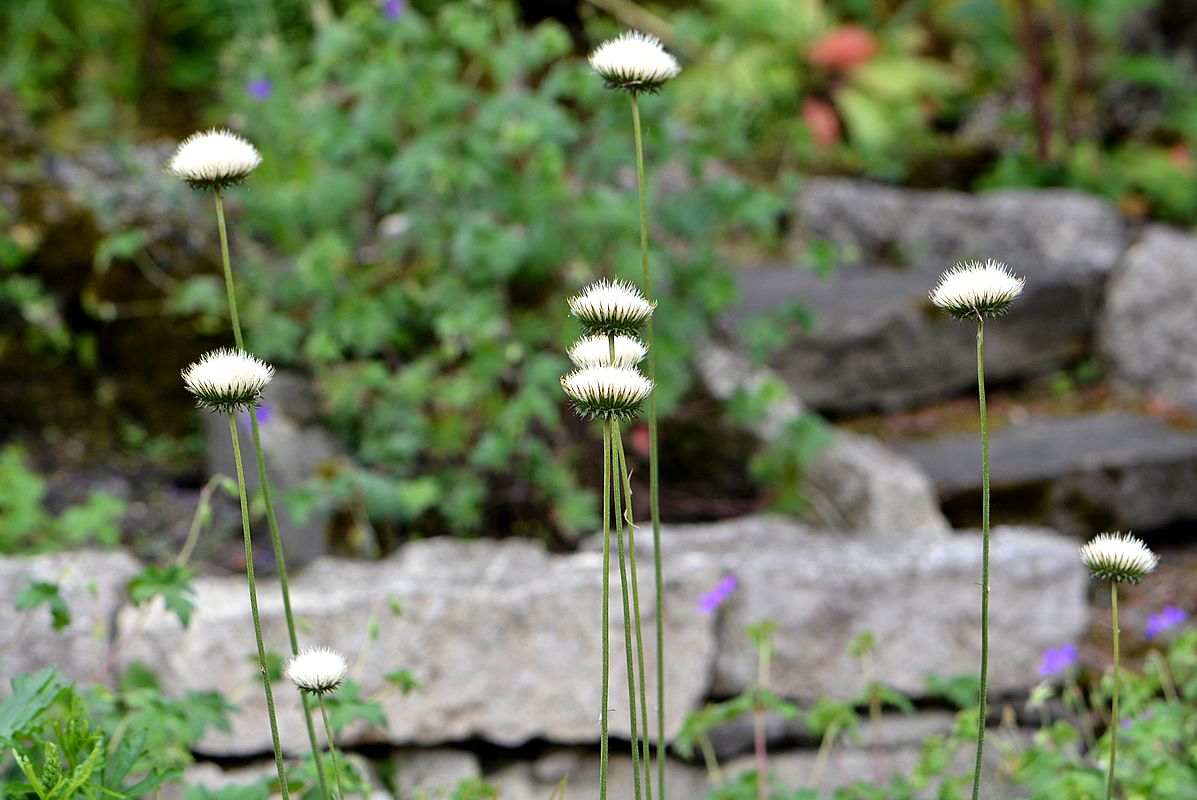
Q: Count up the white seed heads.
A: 9